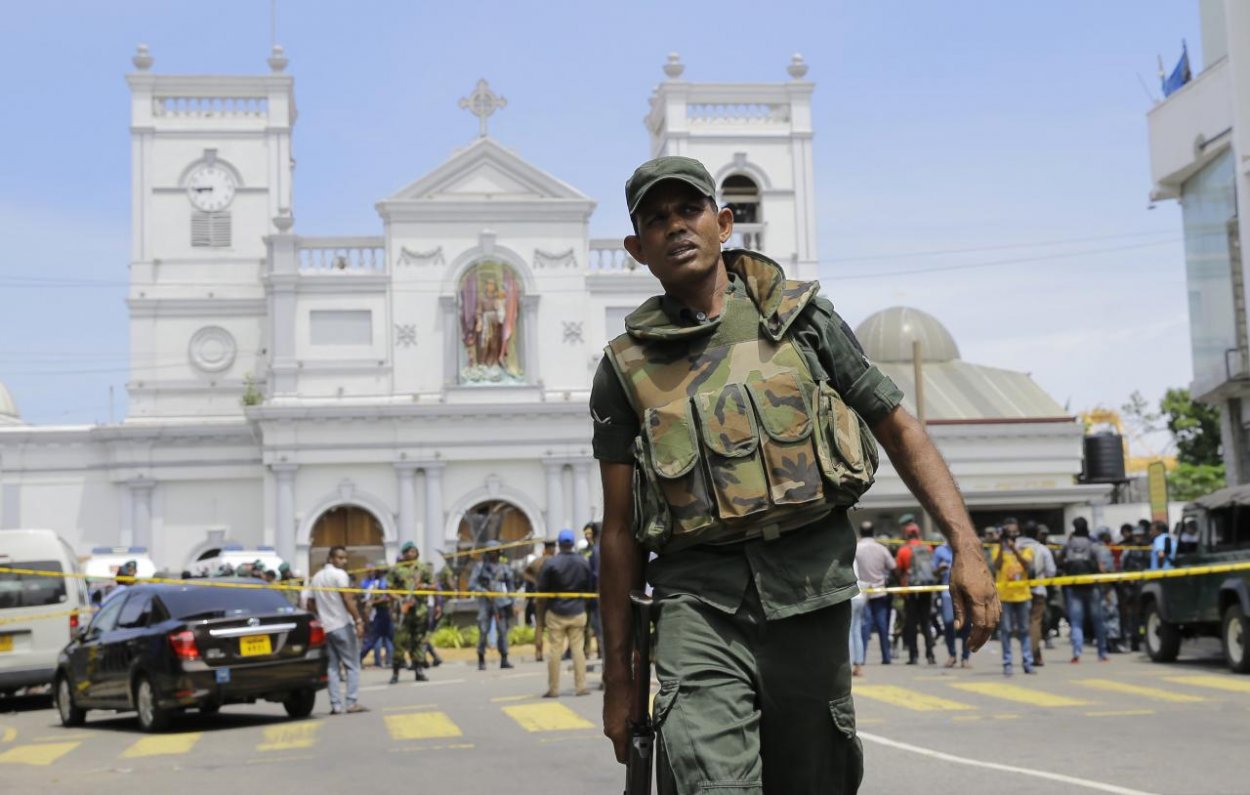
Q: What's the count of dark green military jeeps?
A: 1